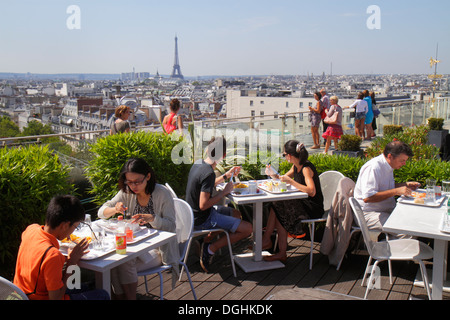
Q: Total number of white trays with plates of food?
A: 5